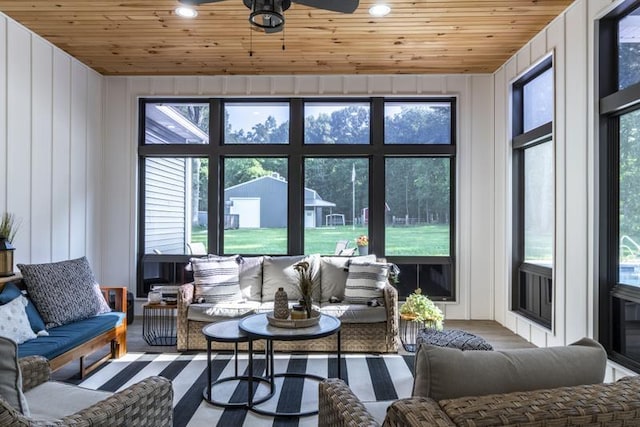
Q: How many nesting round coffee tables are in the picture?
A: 2